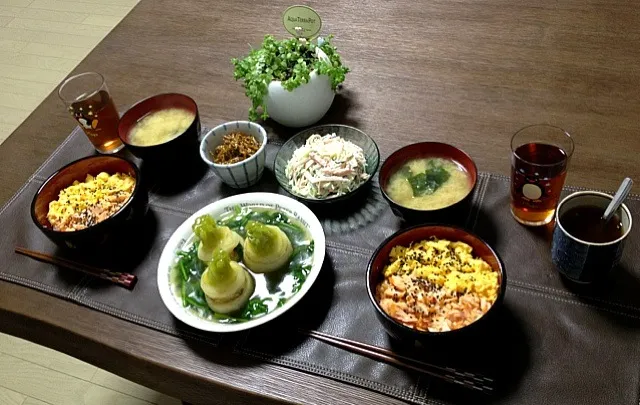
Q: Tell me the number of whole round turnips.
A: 3